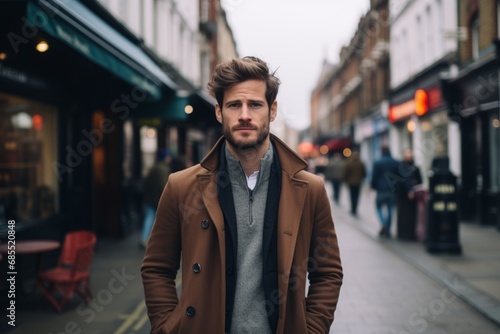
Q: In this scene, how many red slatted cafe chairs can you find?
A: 1